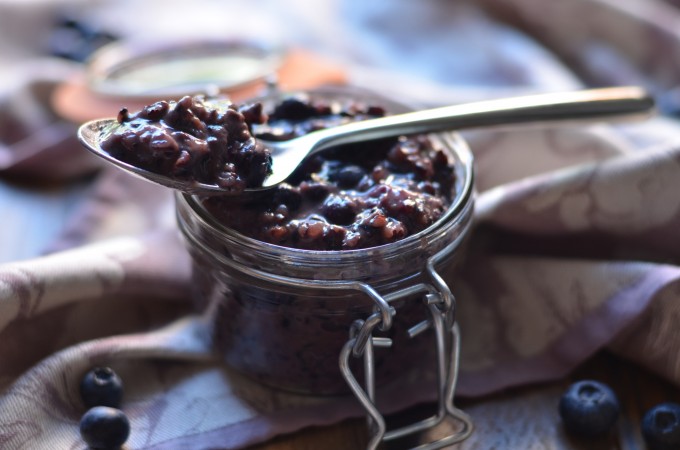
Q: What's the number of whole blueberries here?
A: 4